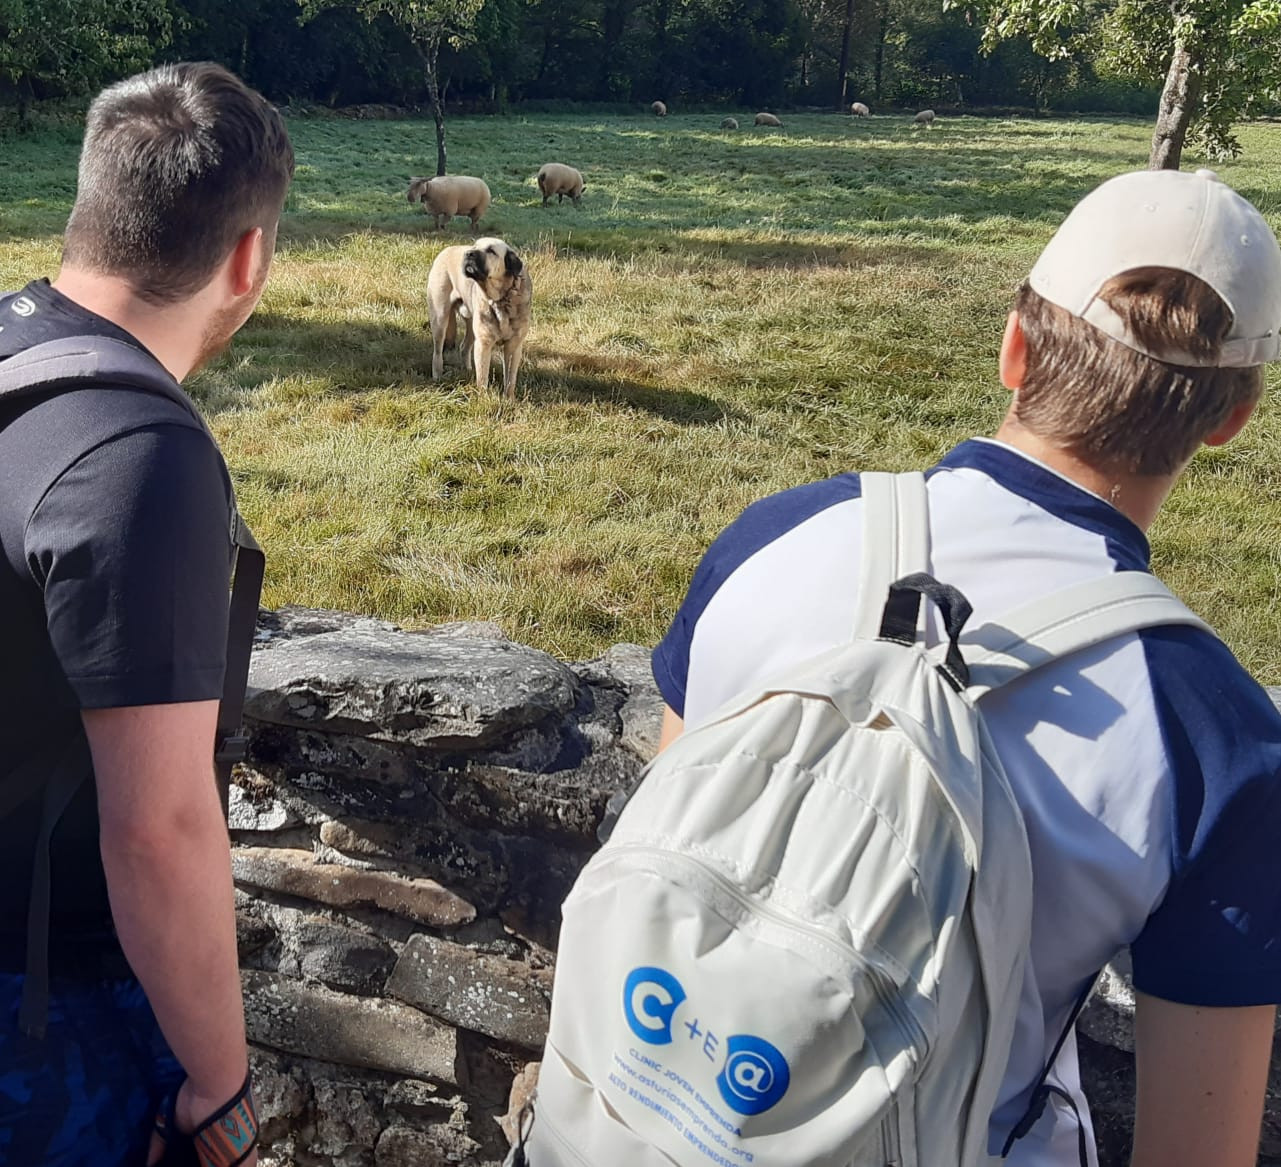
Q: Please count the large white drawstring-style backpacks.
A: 1